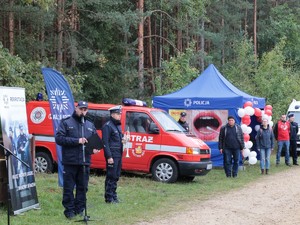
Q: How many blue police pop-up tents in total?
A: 1